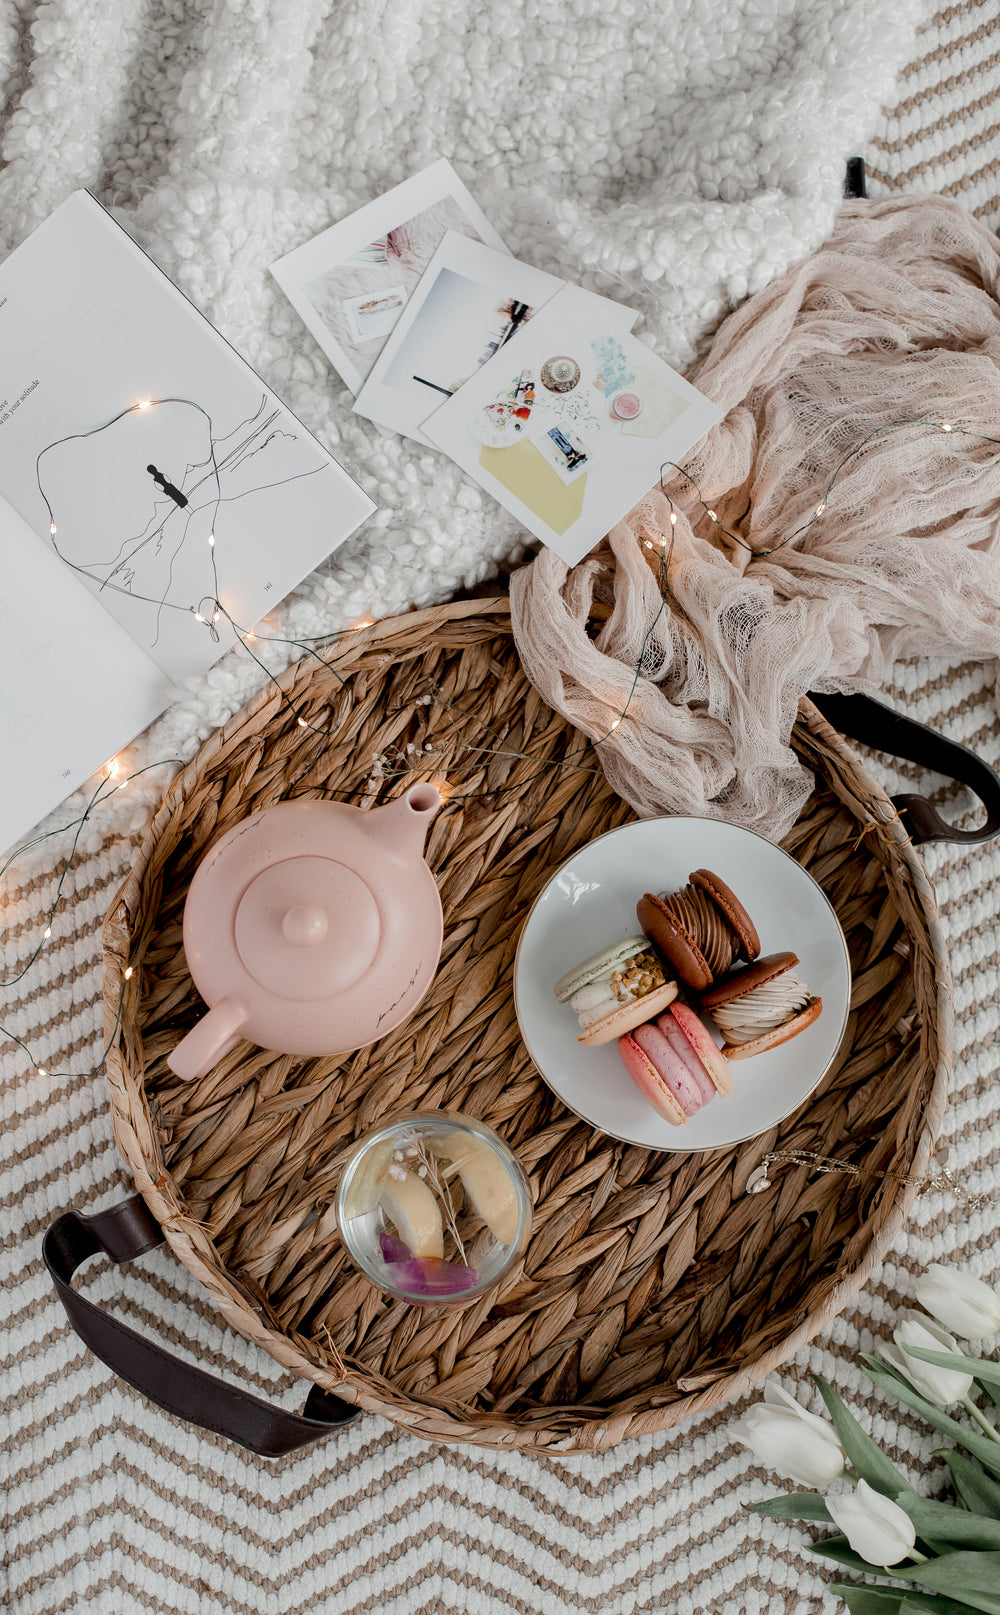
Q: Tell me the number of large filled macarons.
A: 4